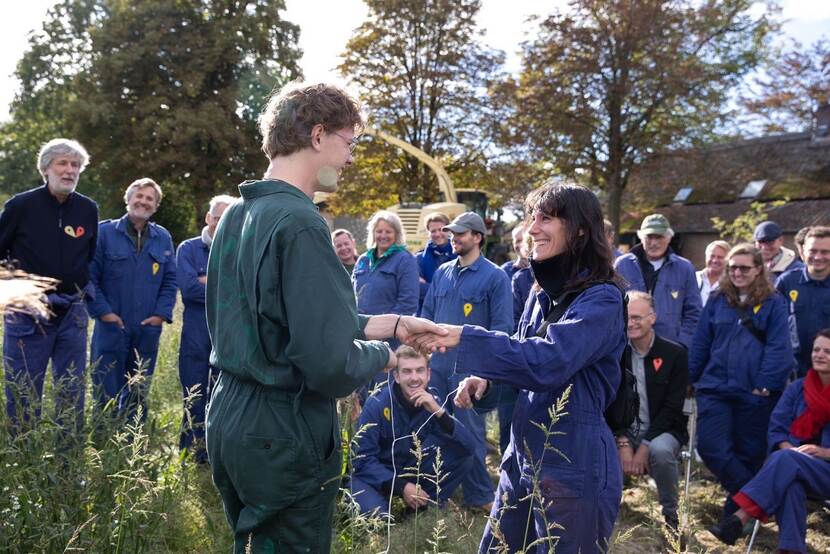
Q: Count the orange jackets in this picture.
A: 0